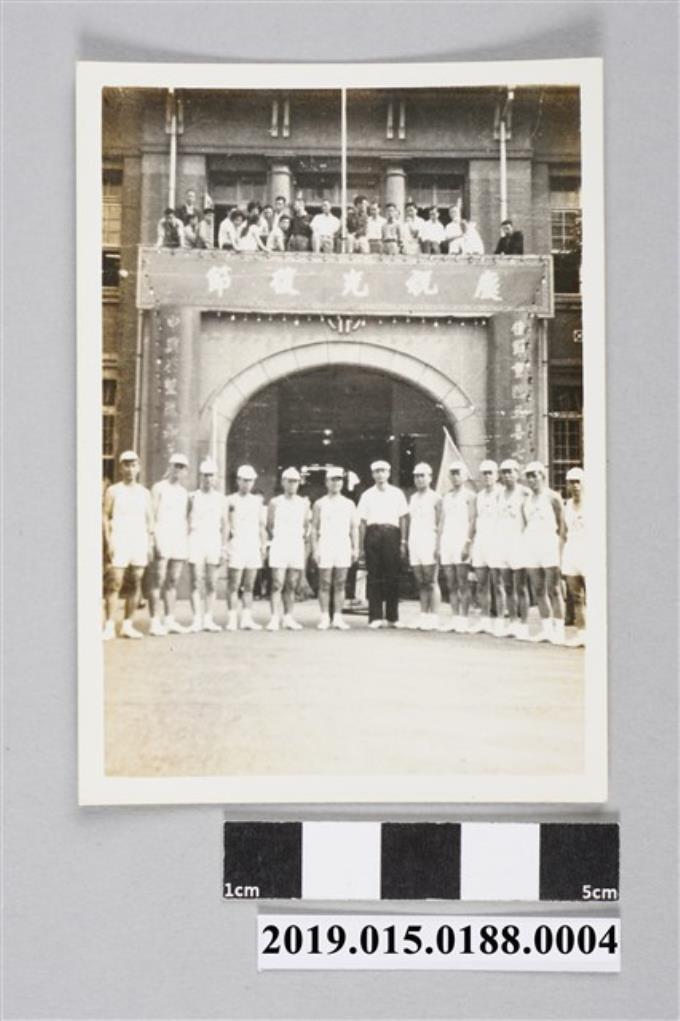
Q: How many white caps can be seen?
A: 13